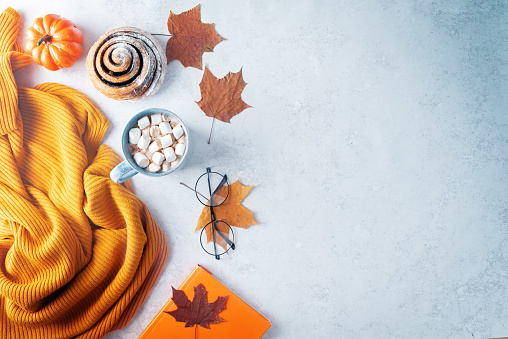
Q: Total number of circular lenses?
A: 2